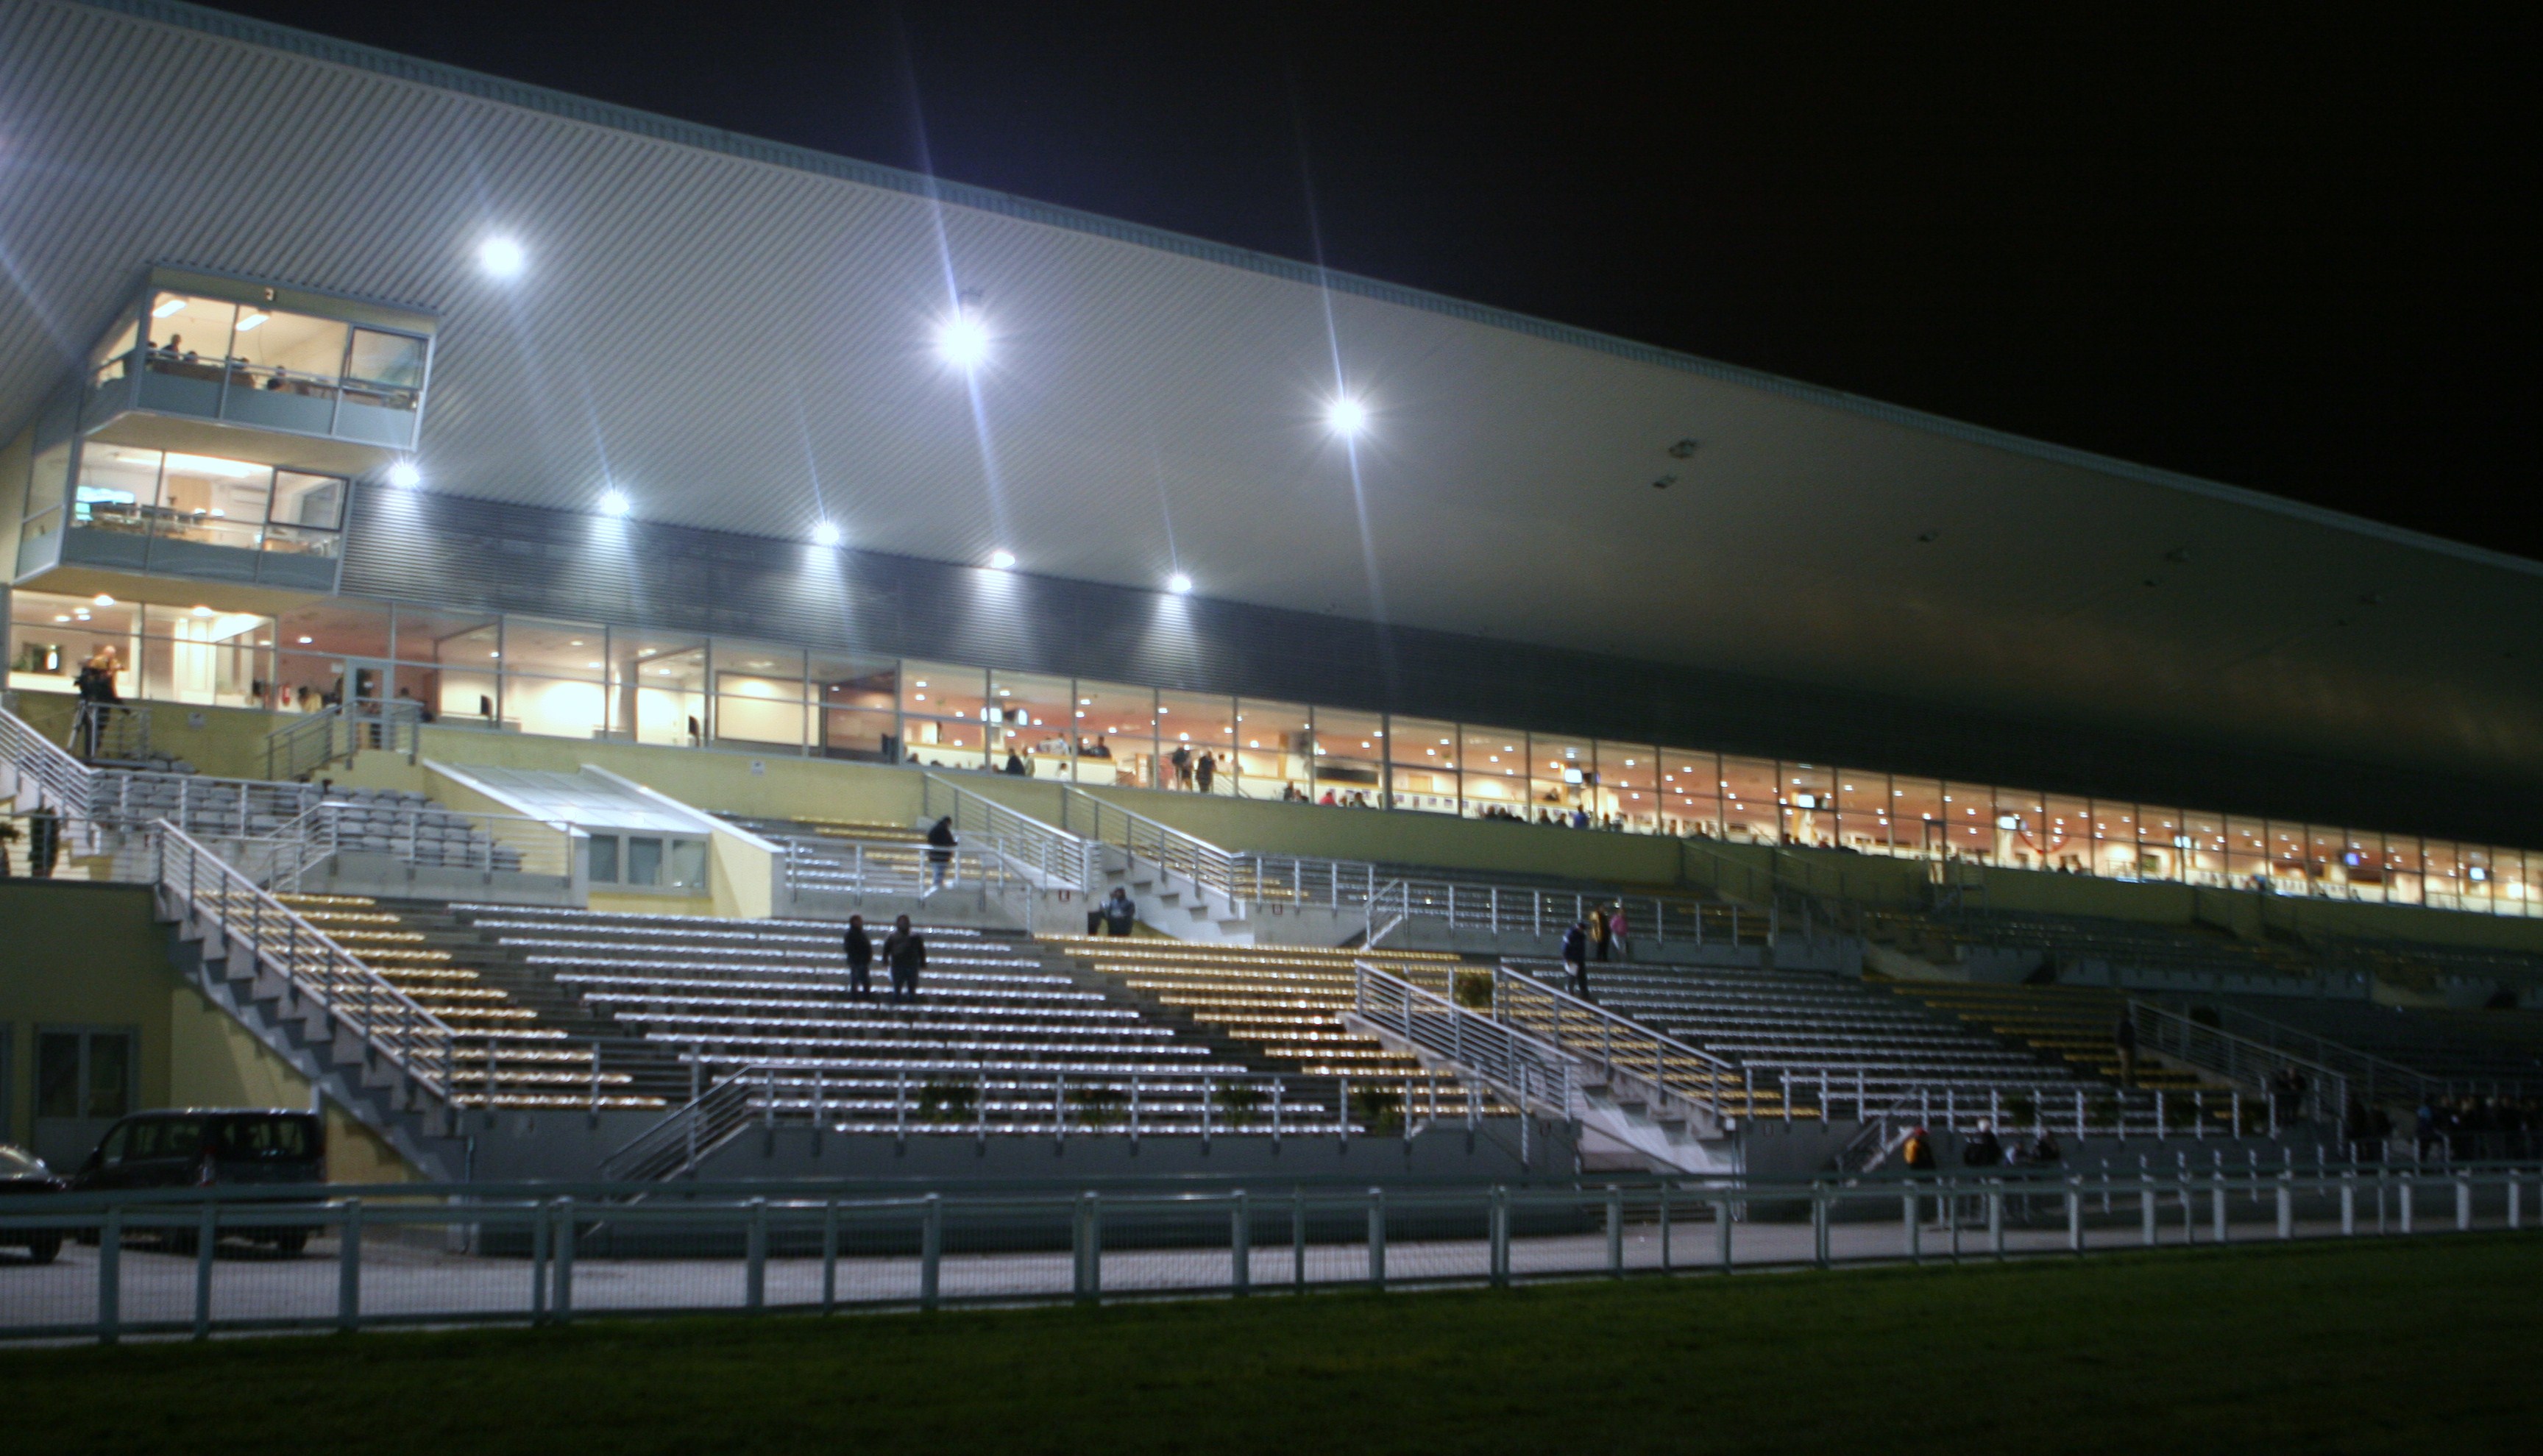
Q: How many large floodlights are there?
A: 3